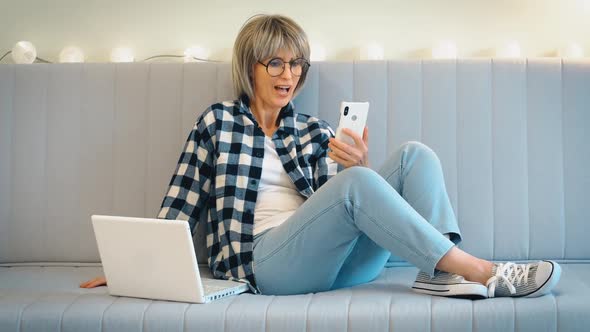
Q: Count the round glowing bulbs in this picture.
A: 9